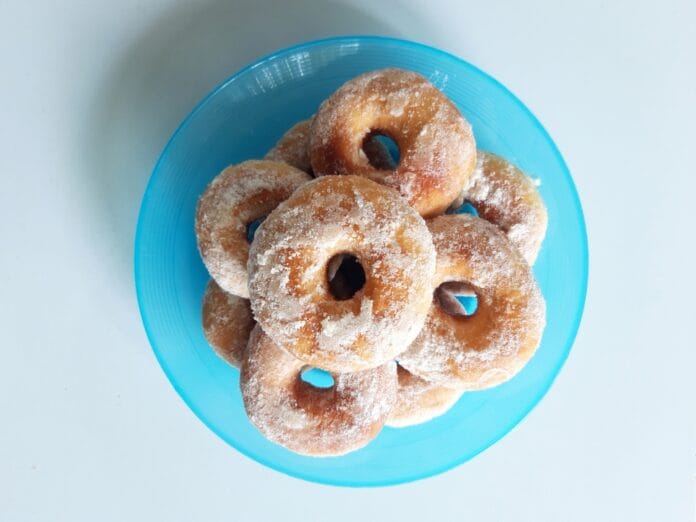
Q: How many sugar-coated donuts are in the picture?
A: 9